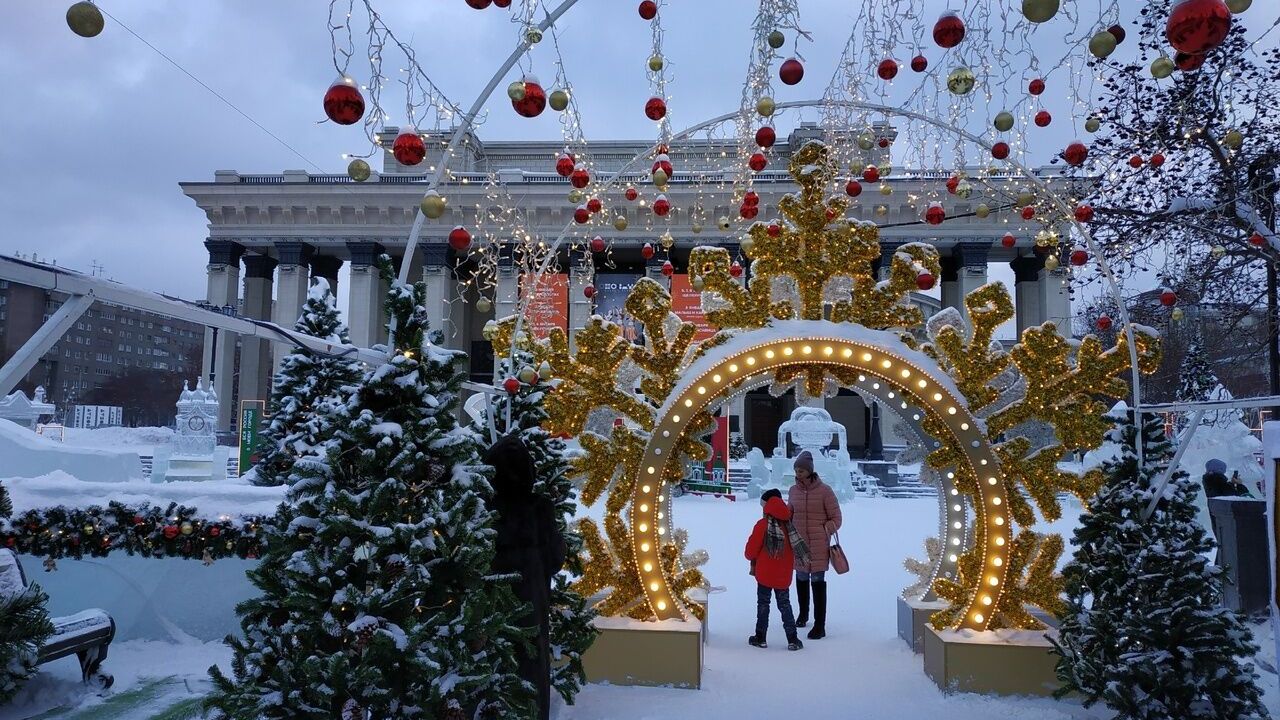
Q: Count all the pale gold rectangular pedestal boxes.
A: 2